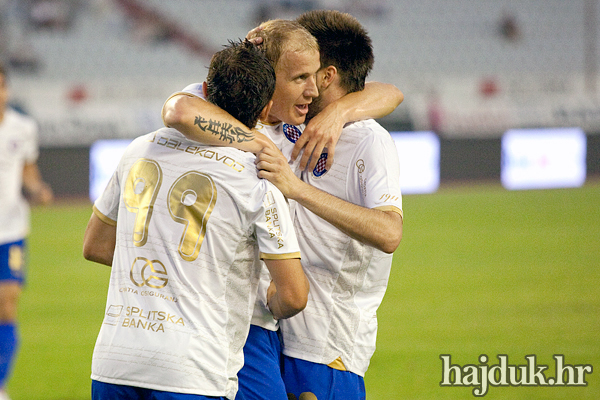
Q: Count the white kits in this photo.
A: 4